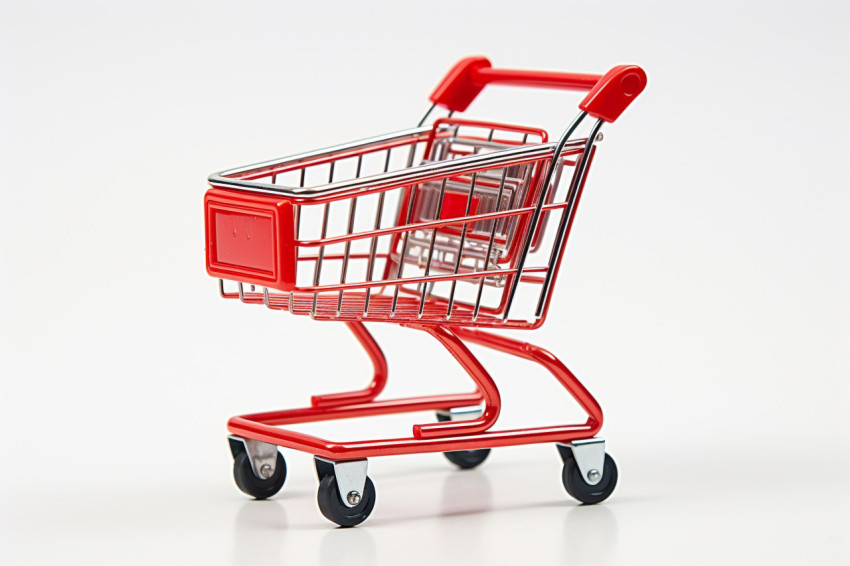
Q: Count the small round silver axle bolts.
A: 3